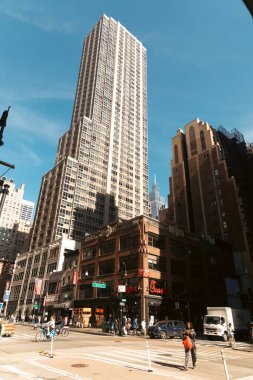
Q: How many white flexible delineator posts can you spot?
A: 3